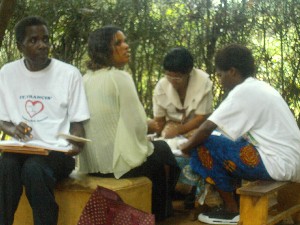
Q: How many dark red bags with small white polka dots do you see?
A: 1